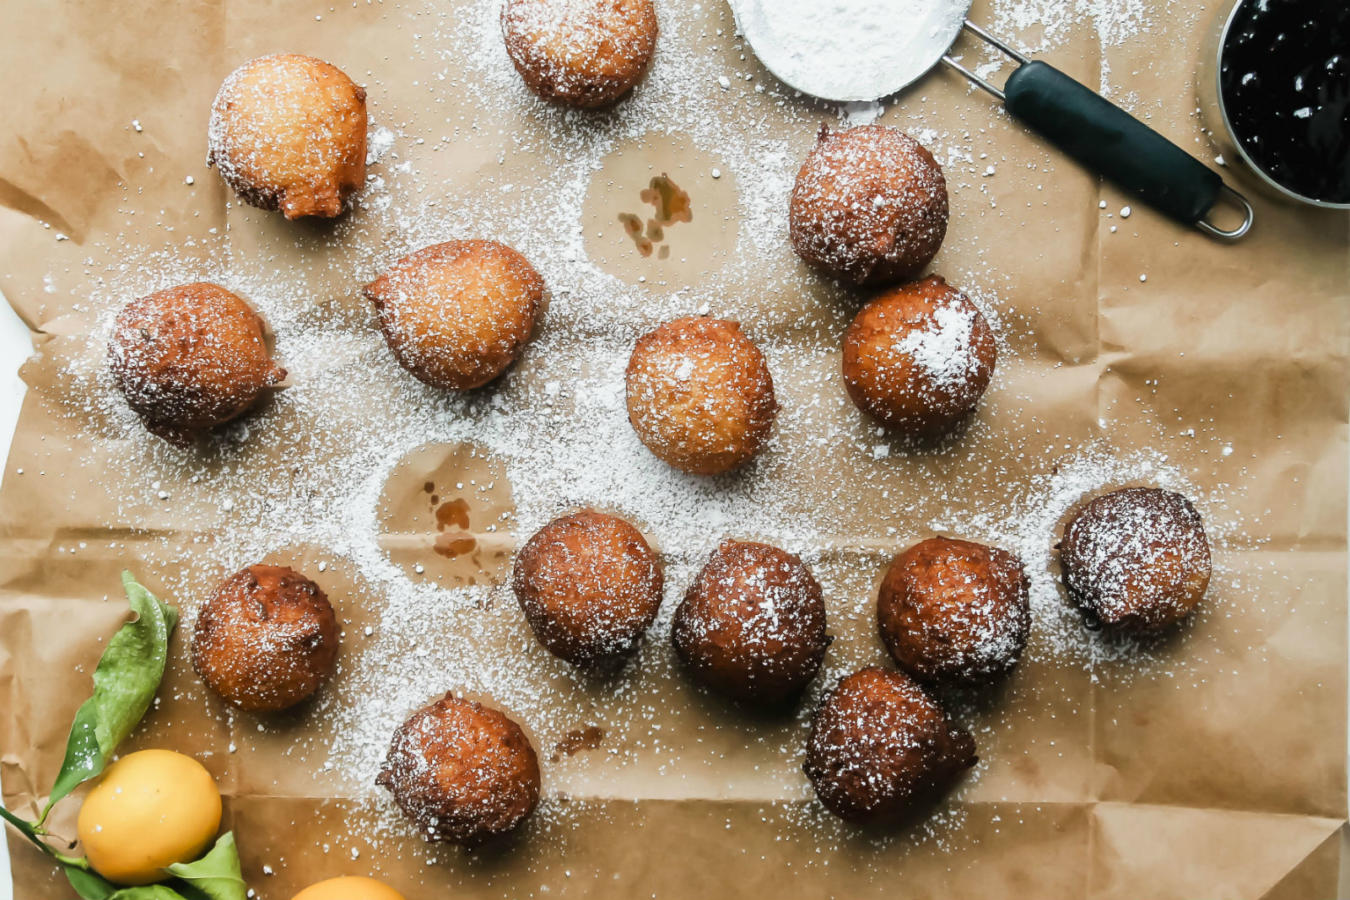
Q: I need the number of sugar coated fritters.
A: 14